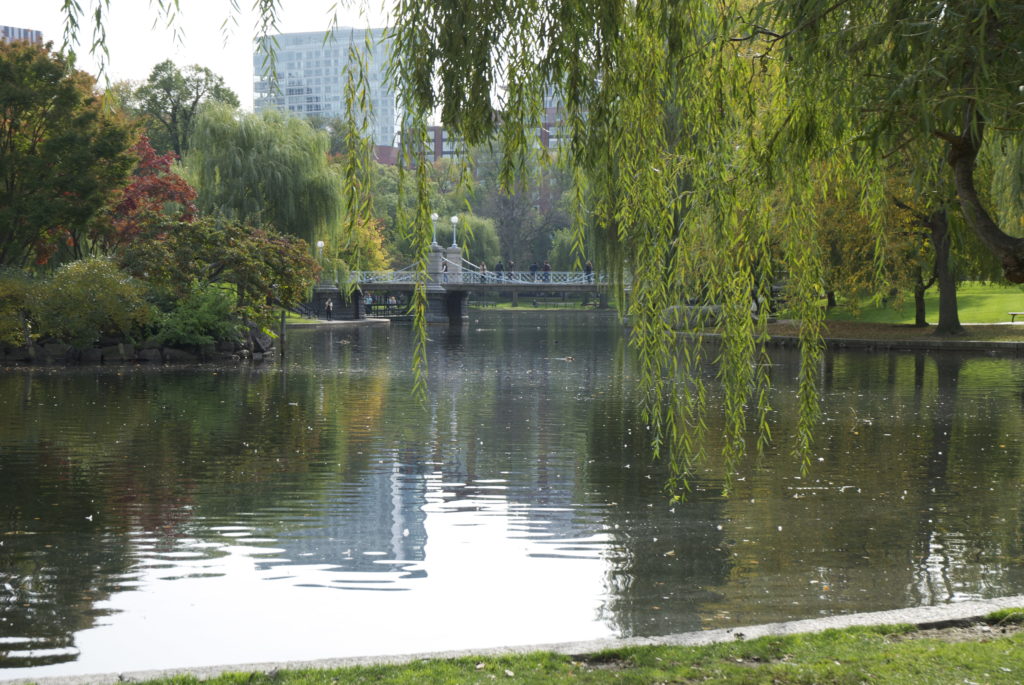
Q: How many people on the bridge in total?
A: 7